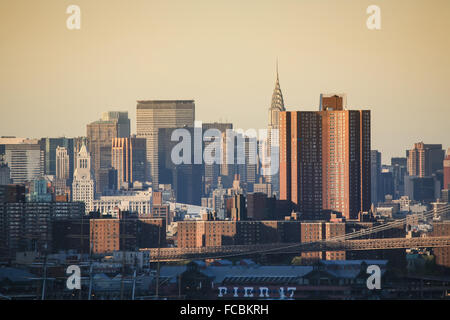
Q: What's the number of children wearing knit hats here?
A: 0